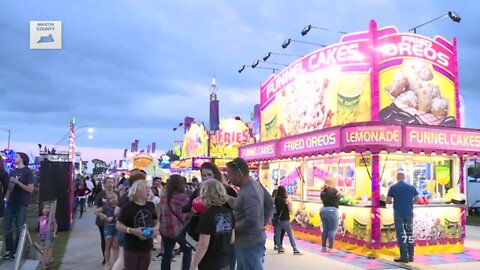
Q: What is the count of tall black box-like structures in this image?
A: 1